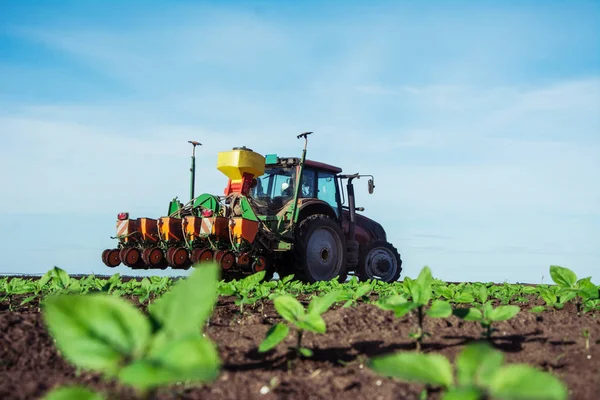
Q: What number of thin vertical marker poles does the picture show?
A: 2